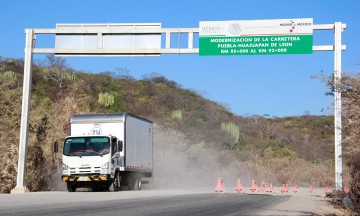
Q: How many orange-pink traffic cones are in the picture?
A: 11